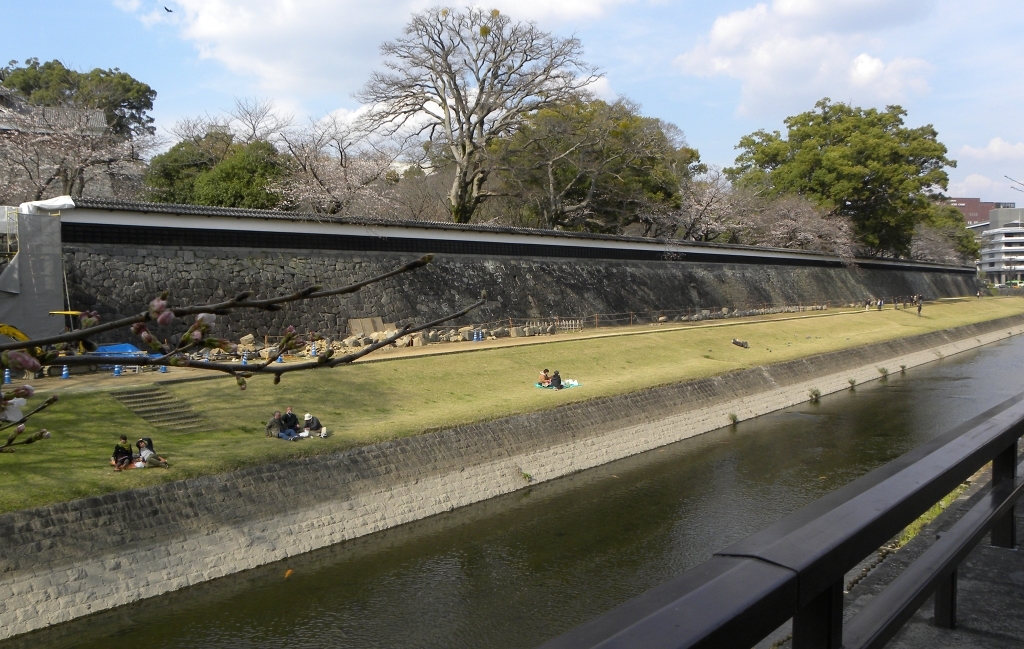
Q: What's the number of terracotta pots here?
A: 0